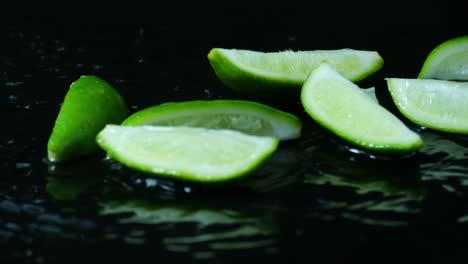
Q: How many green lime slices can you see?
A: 7